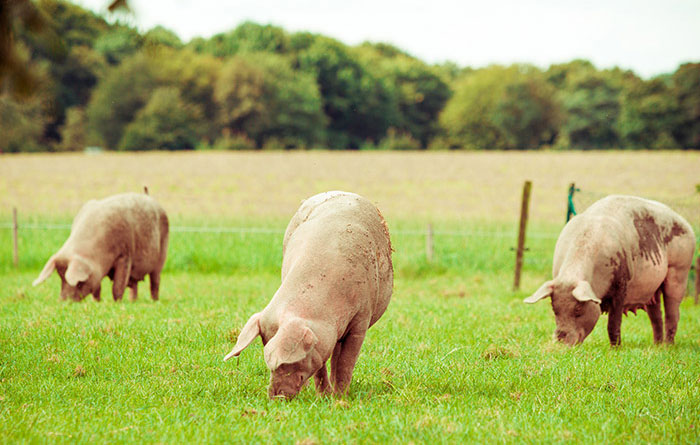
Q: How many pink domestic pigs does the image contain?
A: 3